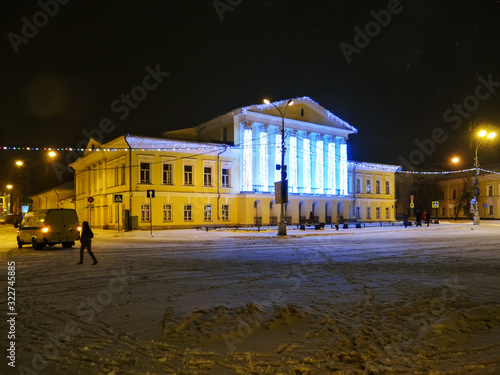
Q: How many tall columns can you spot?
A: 8